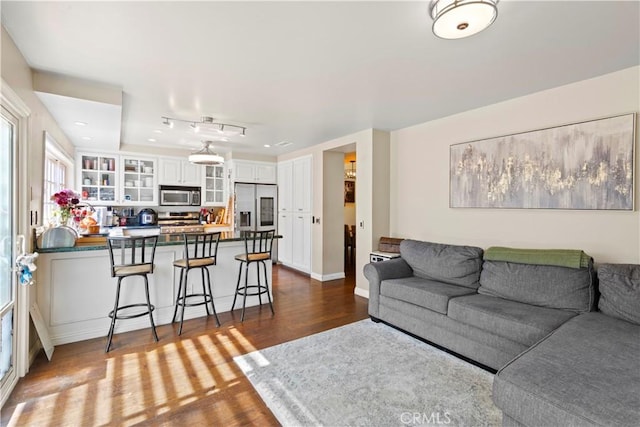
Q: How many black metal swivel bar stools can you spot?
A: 3